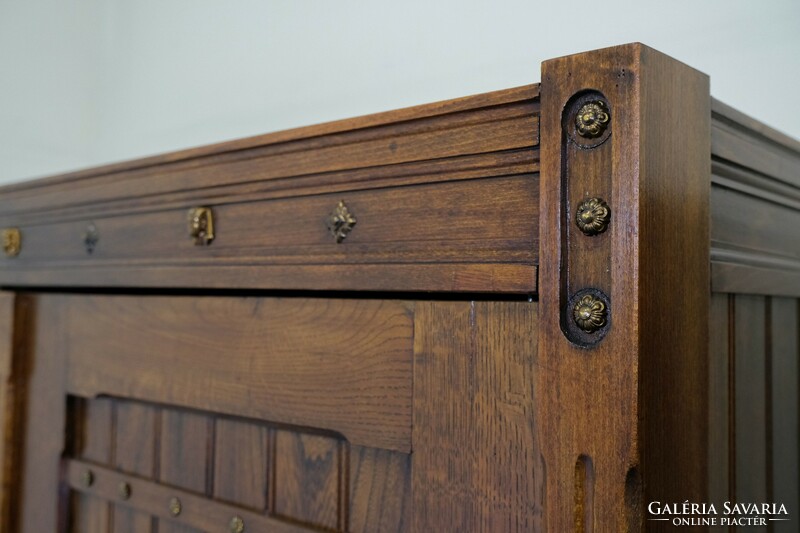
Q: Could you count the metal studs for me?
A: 11